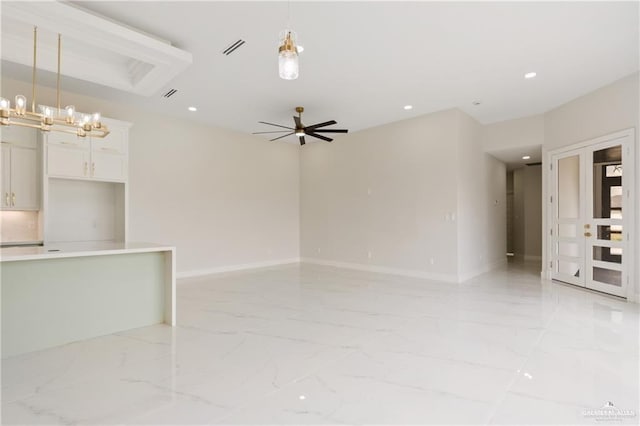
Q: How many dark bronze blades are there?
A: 8